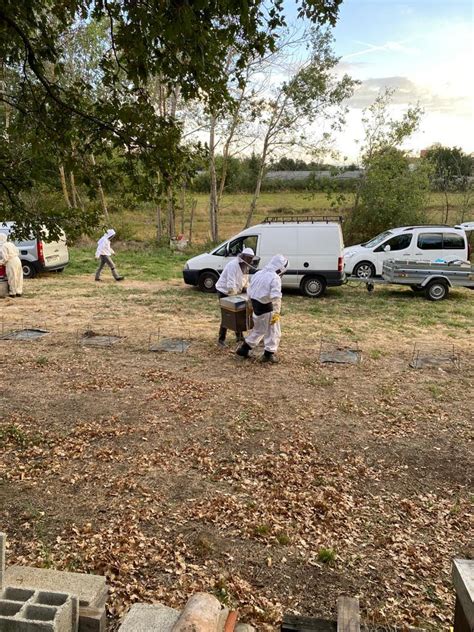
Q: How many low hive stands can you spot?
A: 5